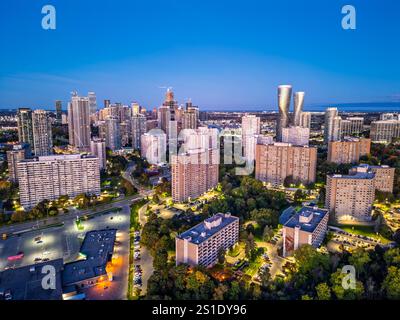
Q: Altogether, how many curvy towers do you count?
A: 2